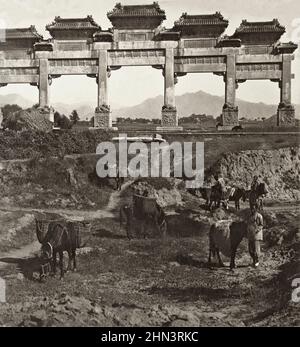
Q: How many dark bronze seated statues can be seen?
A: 0